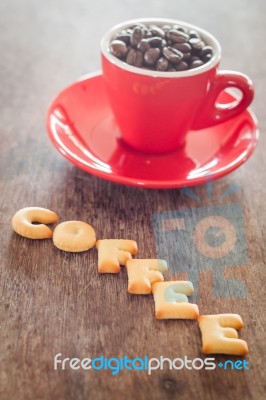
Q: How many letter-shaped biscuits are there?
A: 6